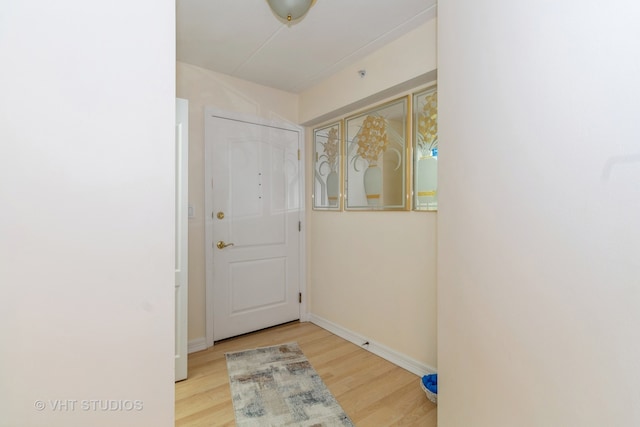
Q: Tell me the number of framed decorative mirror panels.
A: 3